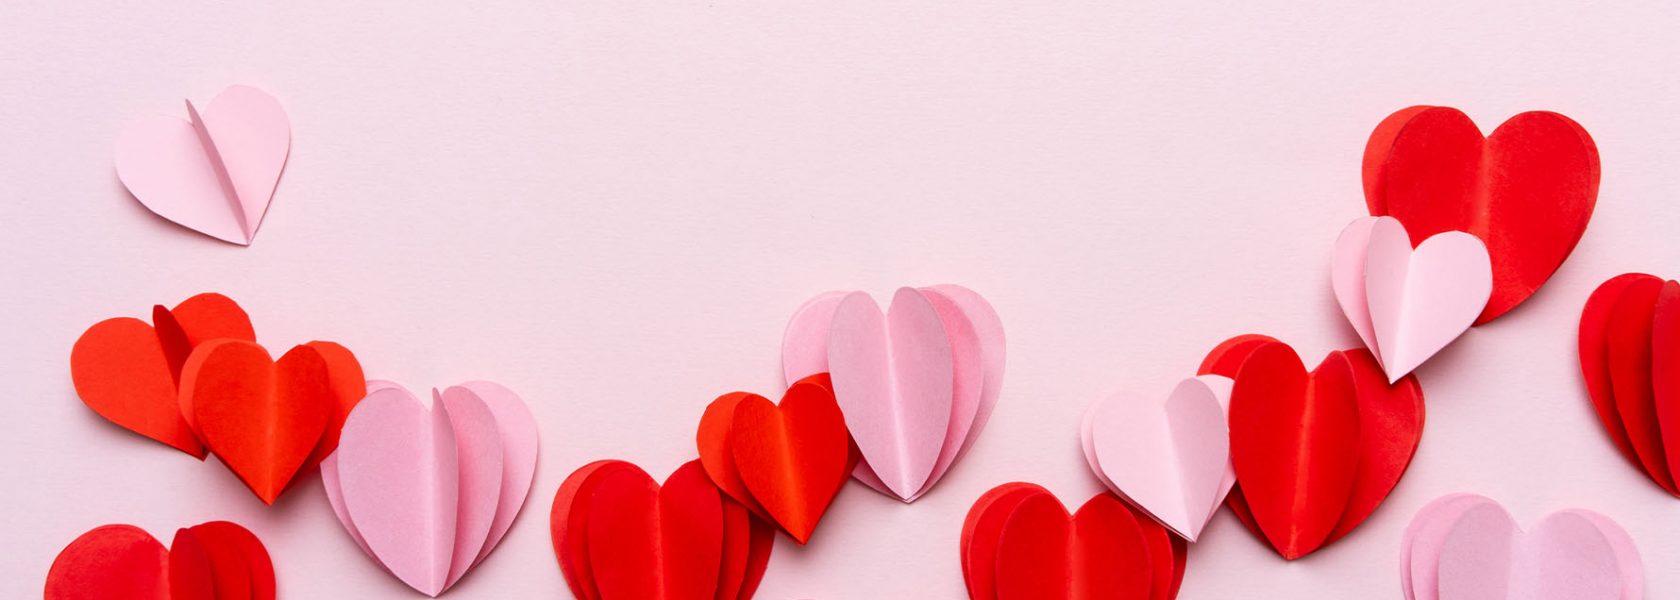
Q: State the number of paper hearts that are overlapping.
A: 11